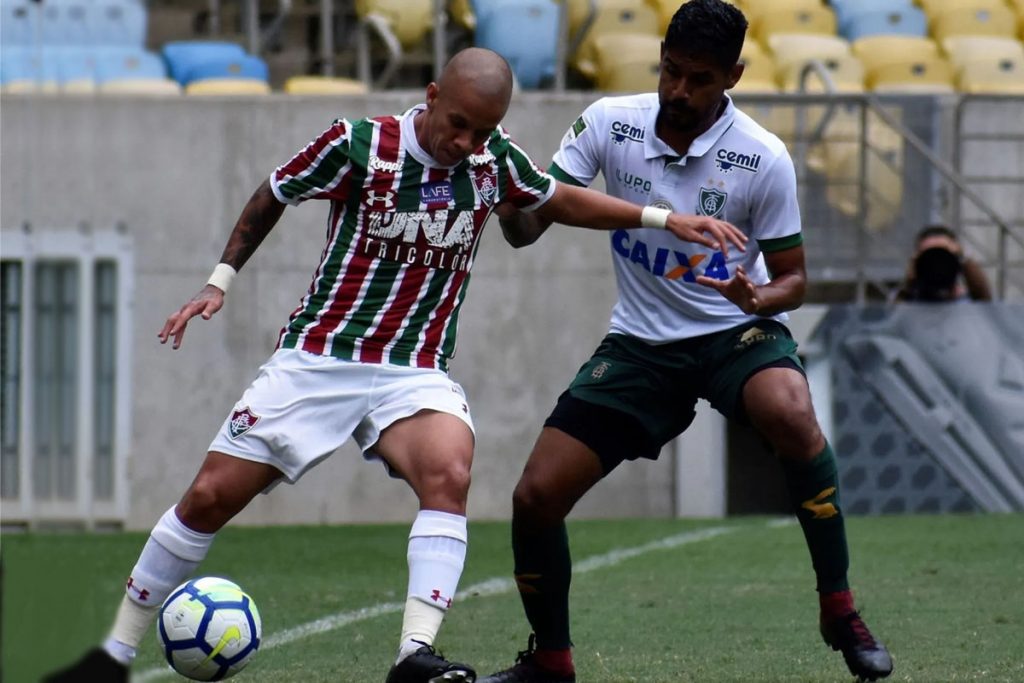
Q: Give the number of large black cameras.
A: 1